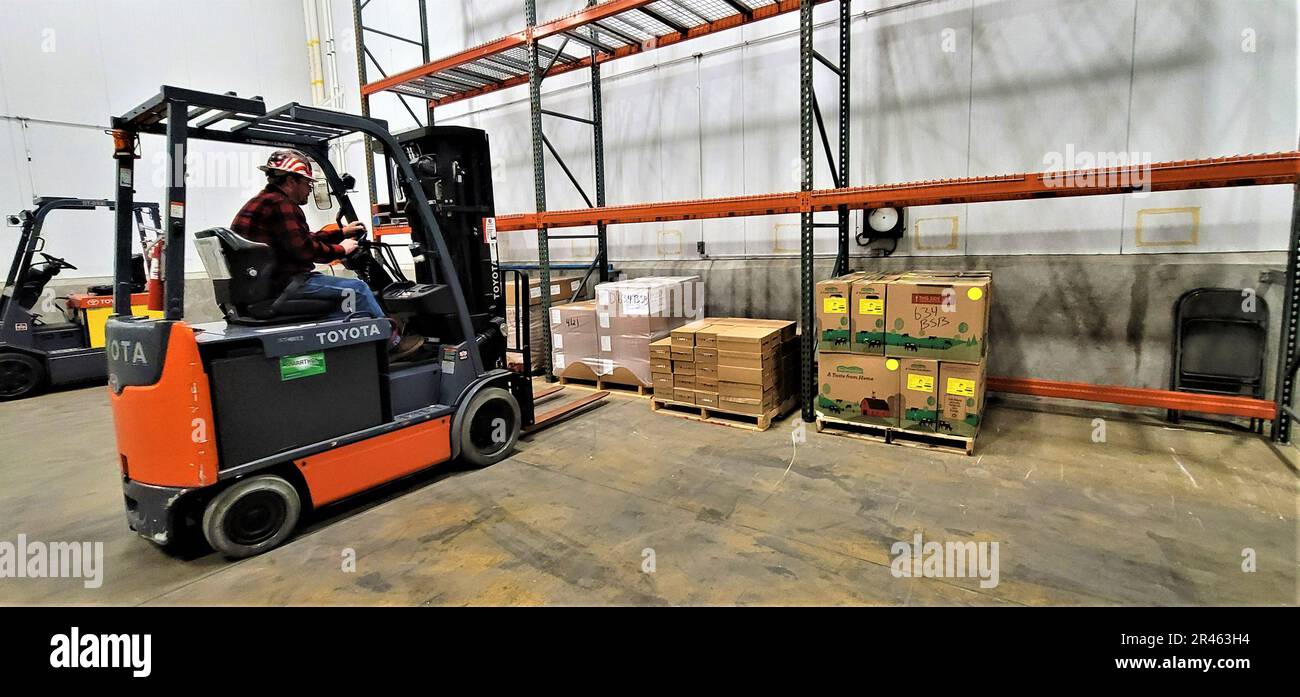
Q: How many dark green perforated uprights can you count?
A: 7